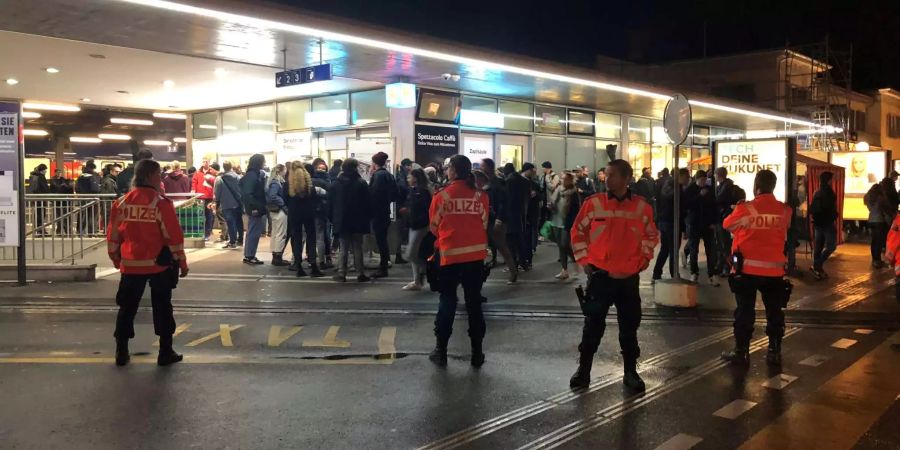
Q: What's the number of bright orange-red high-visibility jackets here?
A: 5